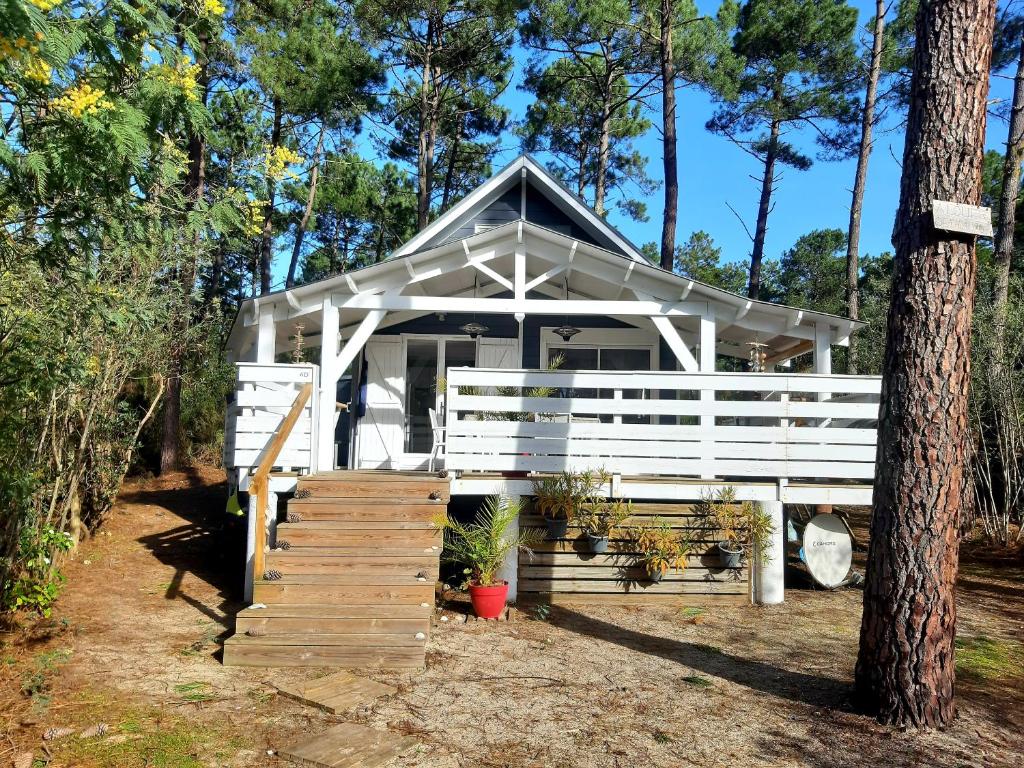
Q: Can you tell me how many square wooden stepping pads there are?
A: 2